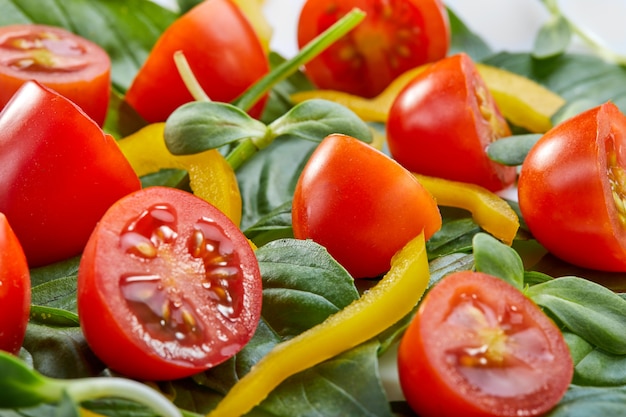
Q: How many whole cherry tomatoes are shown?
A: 0